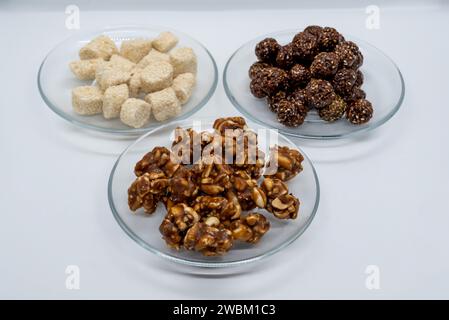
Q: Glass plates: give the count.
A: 3